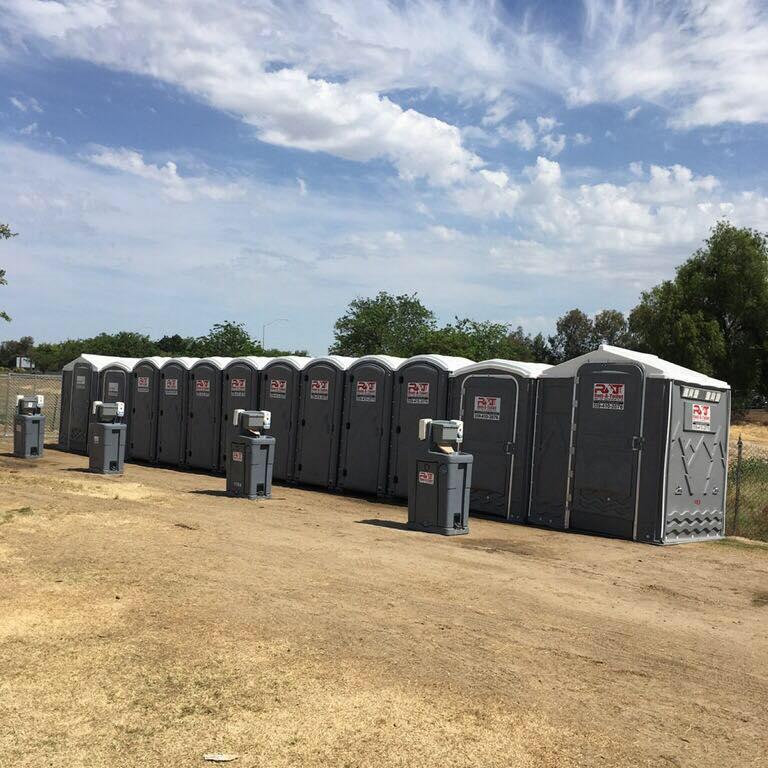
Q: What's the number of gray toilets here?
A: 12